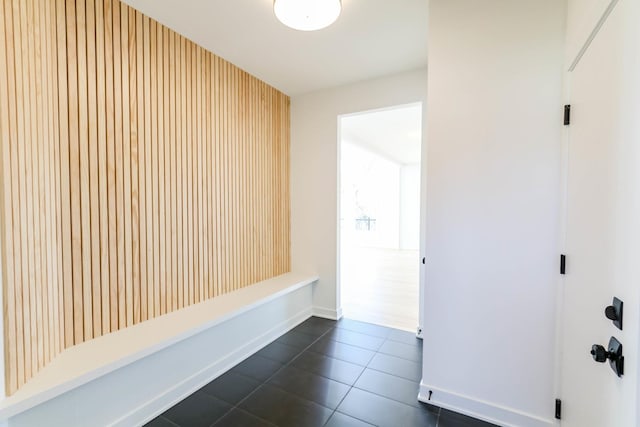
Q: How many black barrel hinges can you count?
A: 3